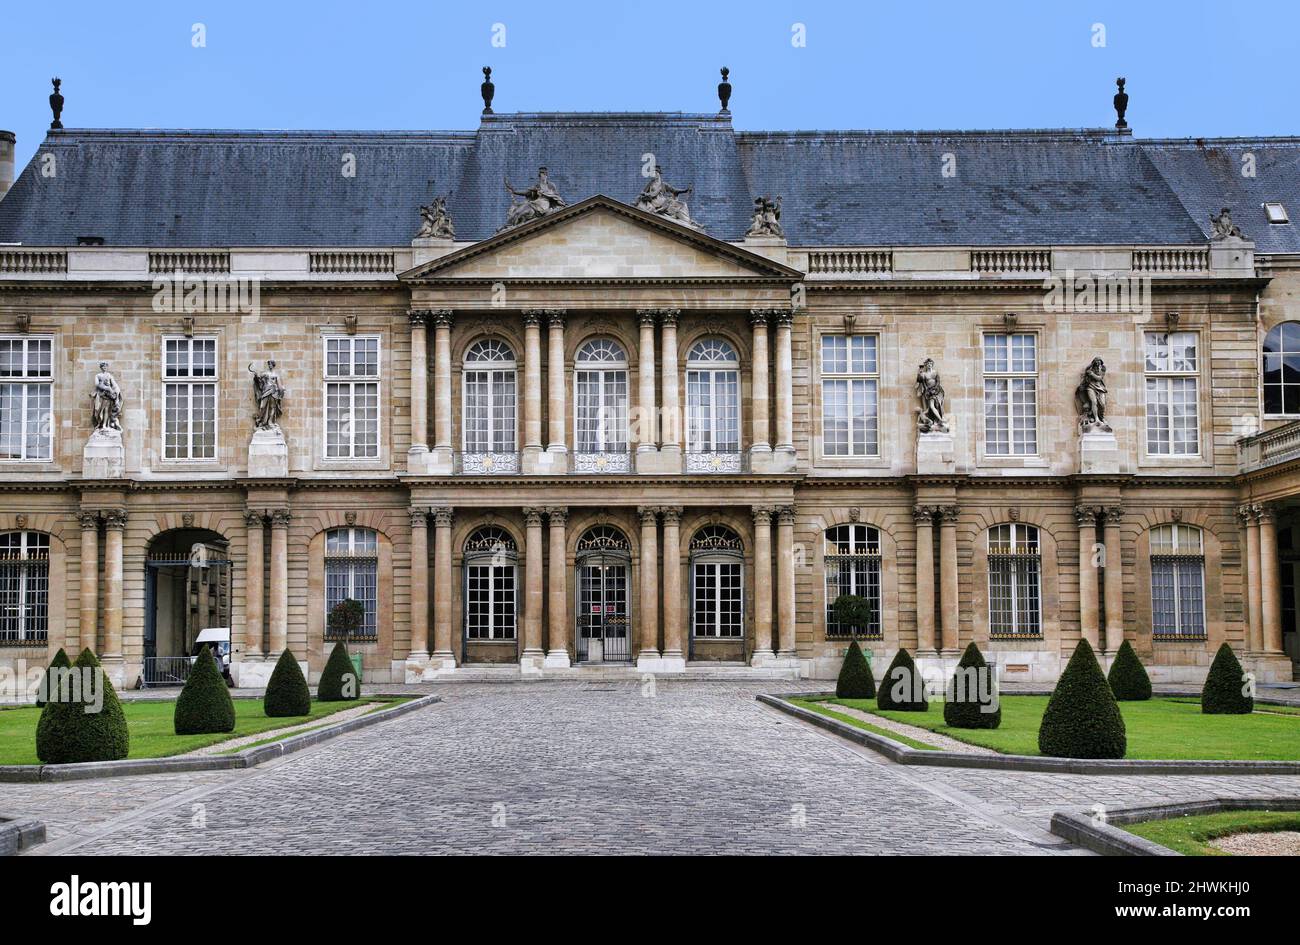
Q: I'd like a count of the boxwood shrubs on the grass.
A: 11